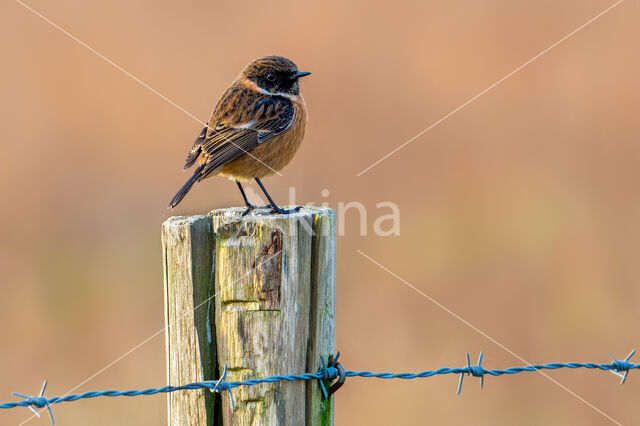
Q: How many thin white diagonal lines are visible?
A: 4